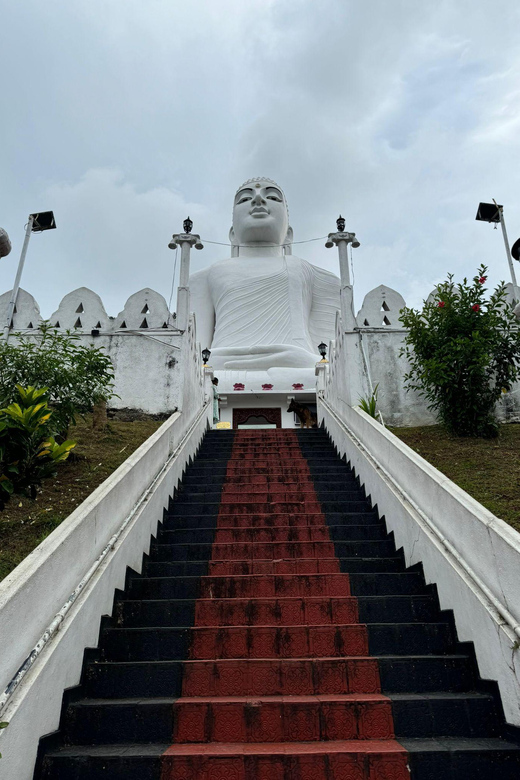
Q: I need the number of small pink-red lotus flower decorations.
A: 3